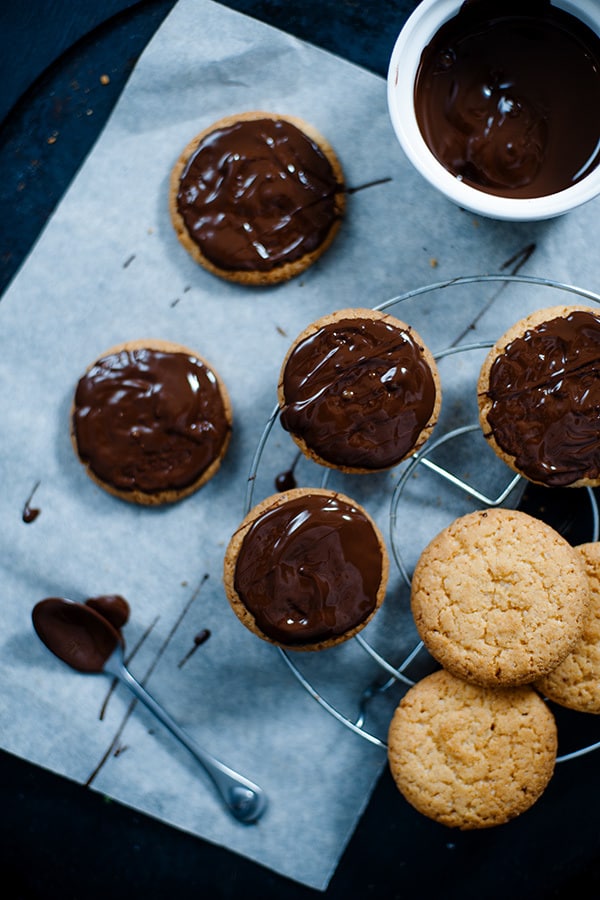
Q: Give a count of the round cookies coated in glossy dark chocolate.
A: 5